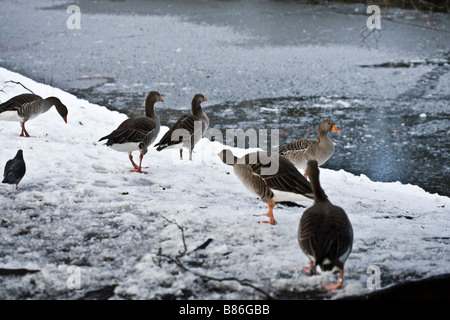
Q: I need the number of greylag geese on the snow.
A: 6